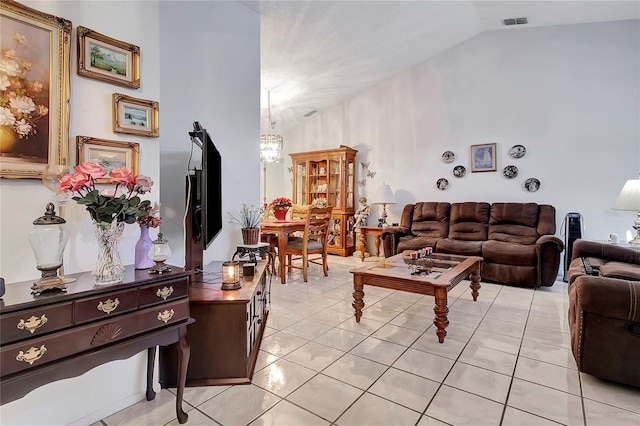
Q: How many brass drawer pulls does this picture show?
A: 5